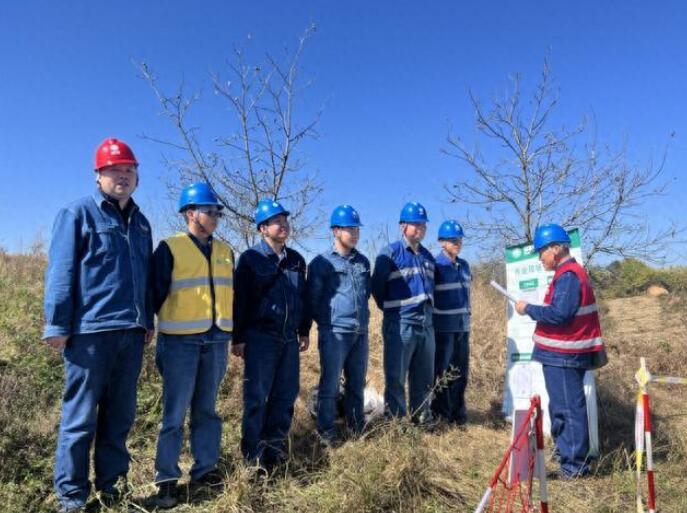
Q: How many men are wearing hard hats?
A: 7